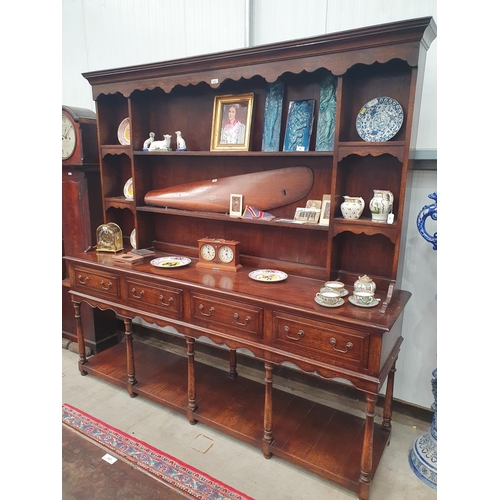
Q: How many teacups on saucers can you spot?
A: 3